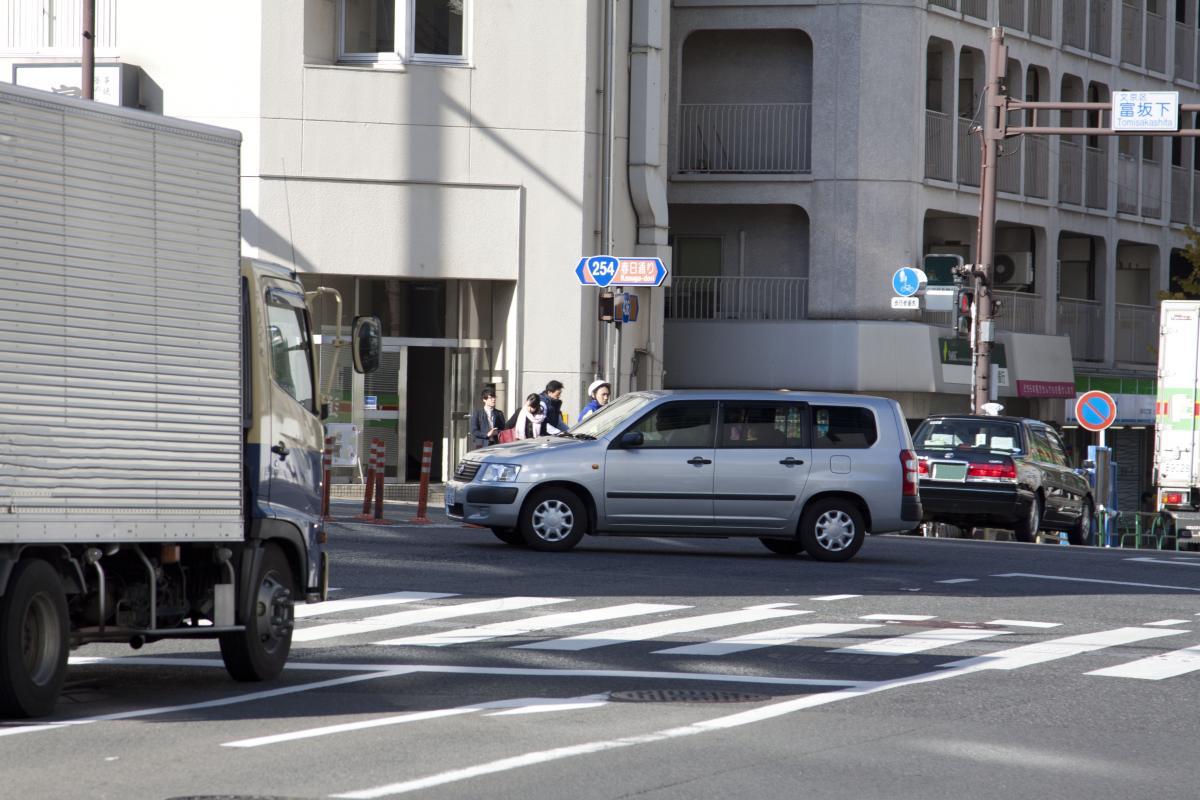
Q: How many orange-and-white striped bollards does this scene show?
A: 4